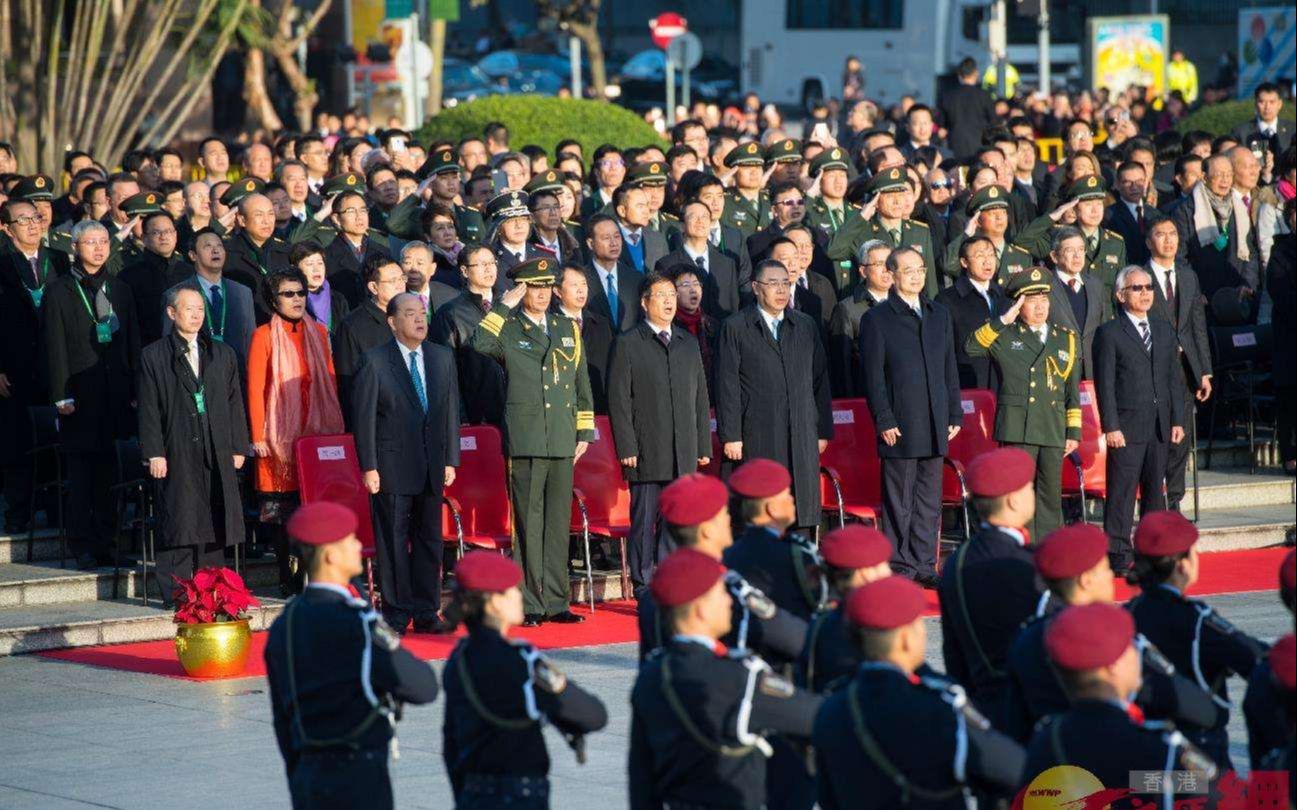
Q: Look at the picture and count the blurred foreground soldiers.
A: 13